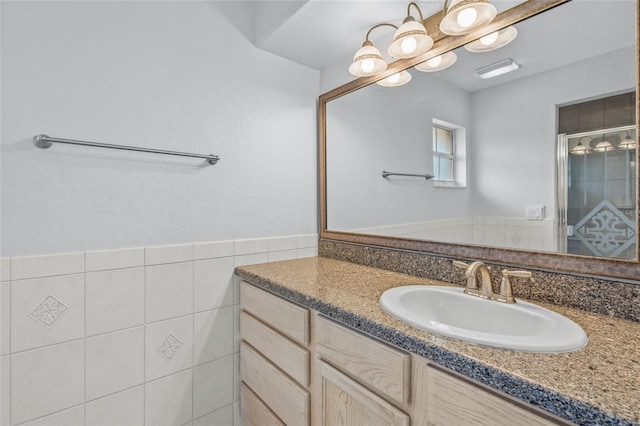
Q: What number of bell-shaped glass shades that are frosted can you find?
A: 3